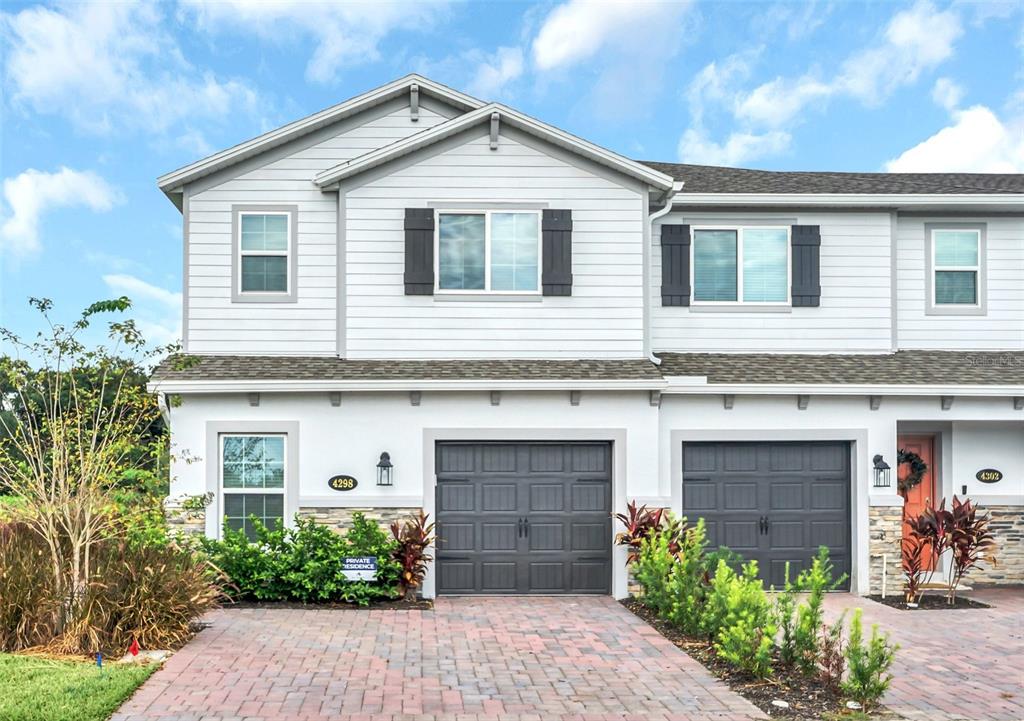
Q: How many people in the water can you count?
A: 0